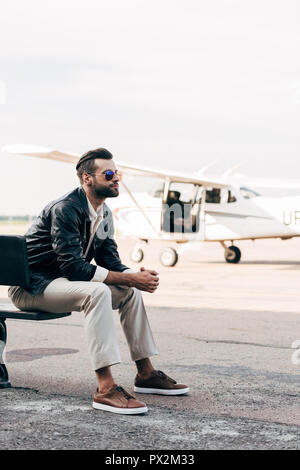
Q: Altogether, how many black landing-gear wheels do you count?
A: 3